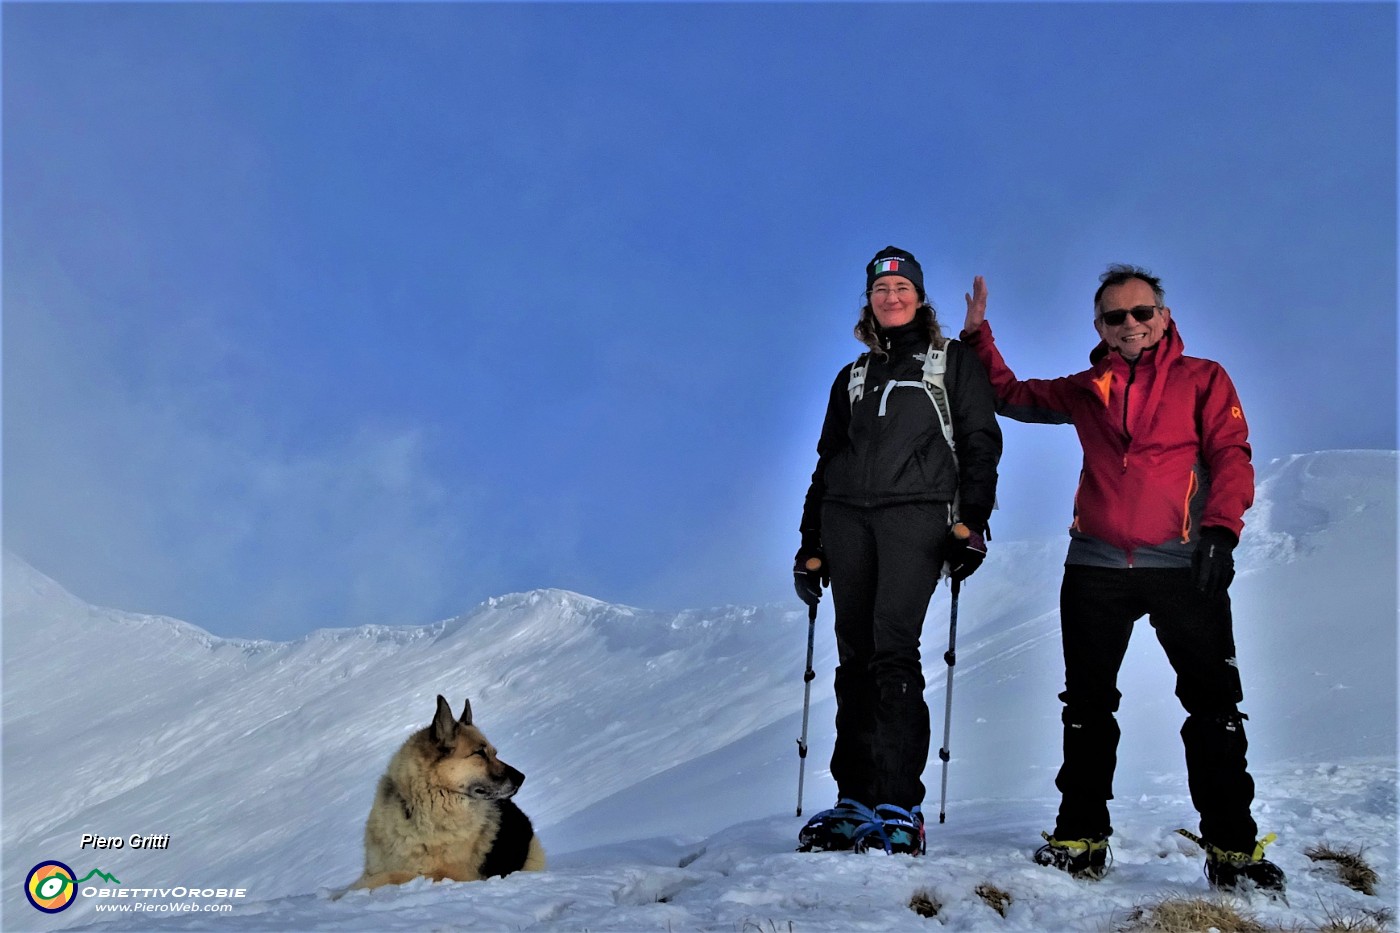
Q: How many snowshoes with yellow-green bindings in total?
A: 2